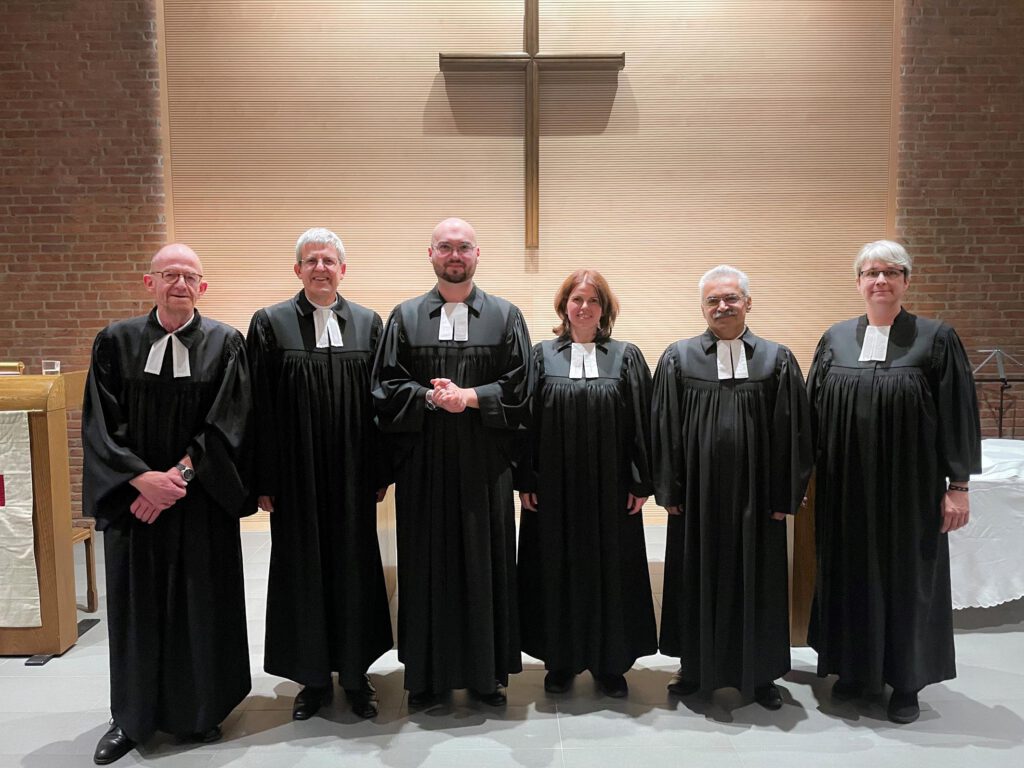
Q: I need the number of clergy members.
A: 6